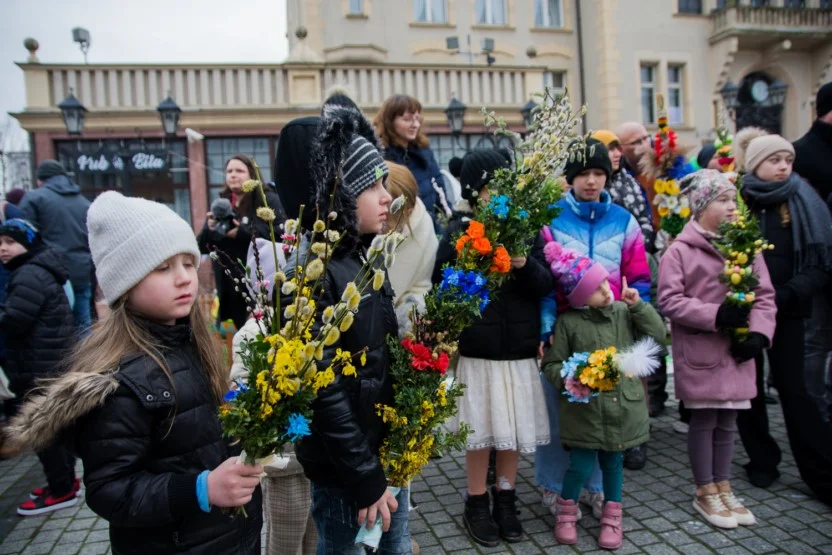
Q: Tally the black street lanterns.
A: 6